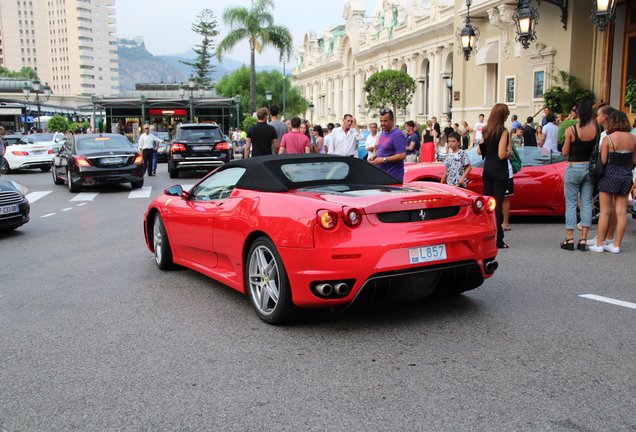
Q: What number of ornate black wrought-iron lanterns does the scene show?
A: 3